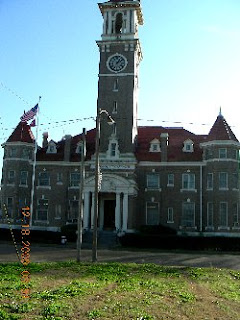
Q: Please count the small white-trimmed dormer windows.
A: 4